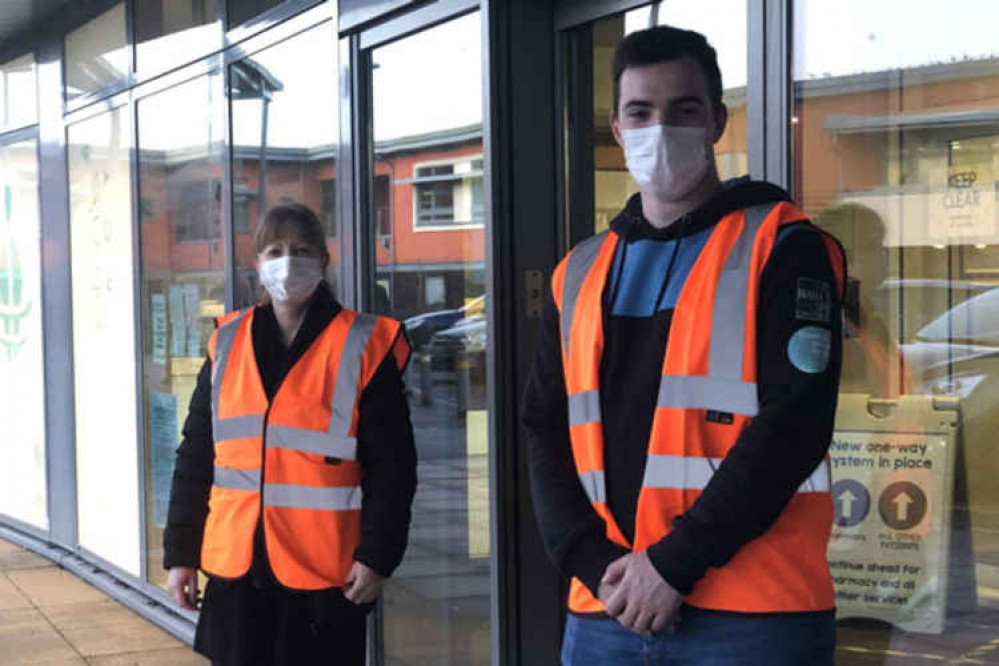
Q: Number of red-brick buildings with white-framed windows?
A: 1